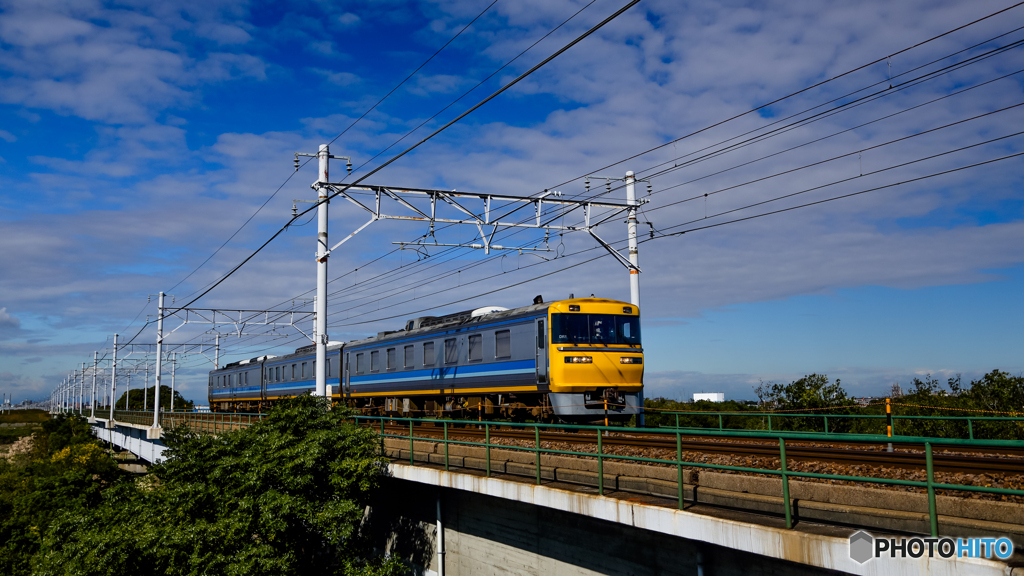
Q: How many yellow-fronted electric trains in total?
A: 1